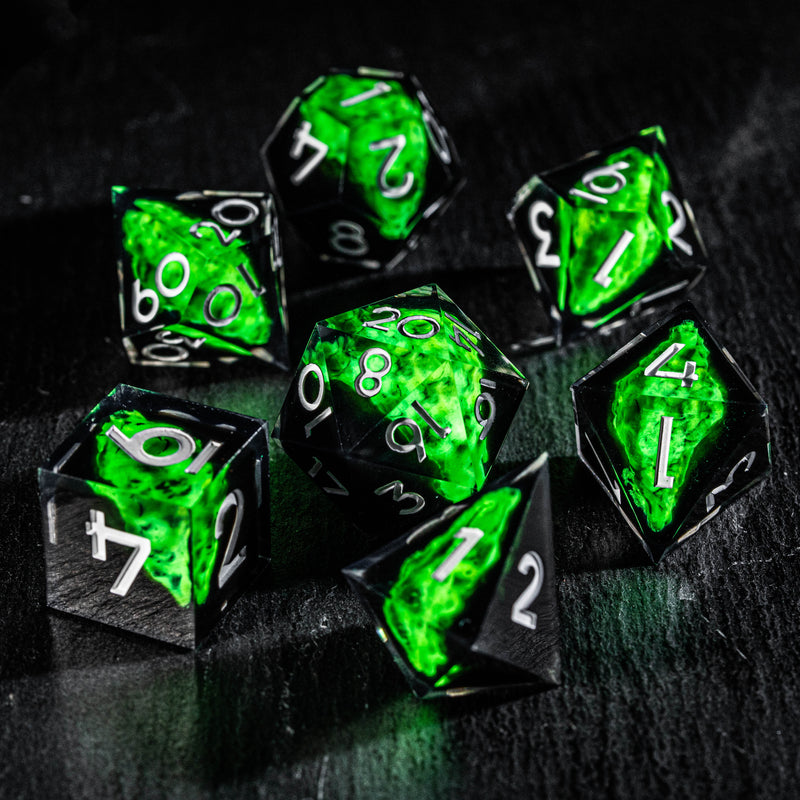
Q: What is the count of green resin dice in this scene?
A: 7